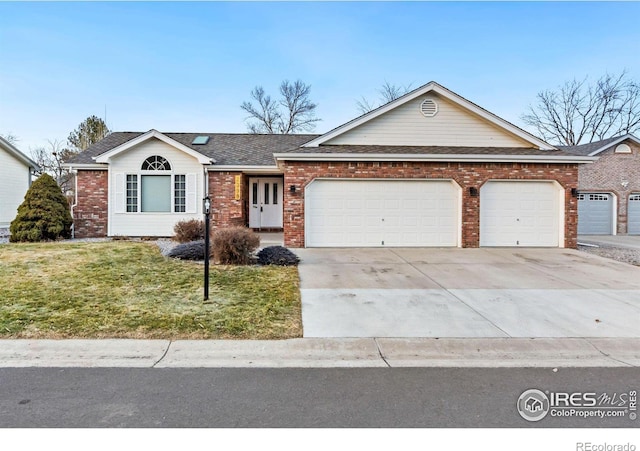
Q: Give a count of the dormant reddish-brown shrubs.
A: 2